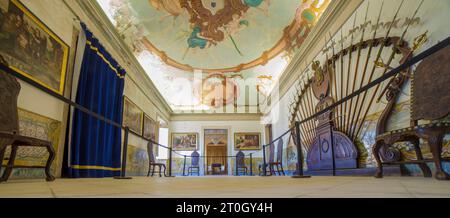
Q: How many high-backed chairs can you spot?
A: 7